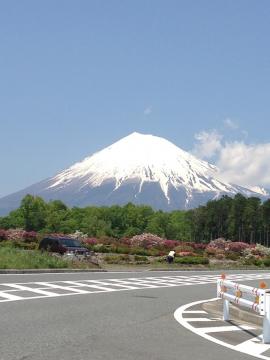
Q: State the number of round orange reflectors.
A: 5